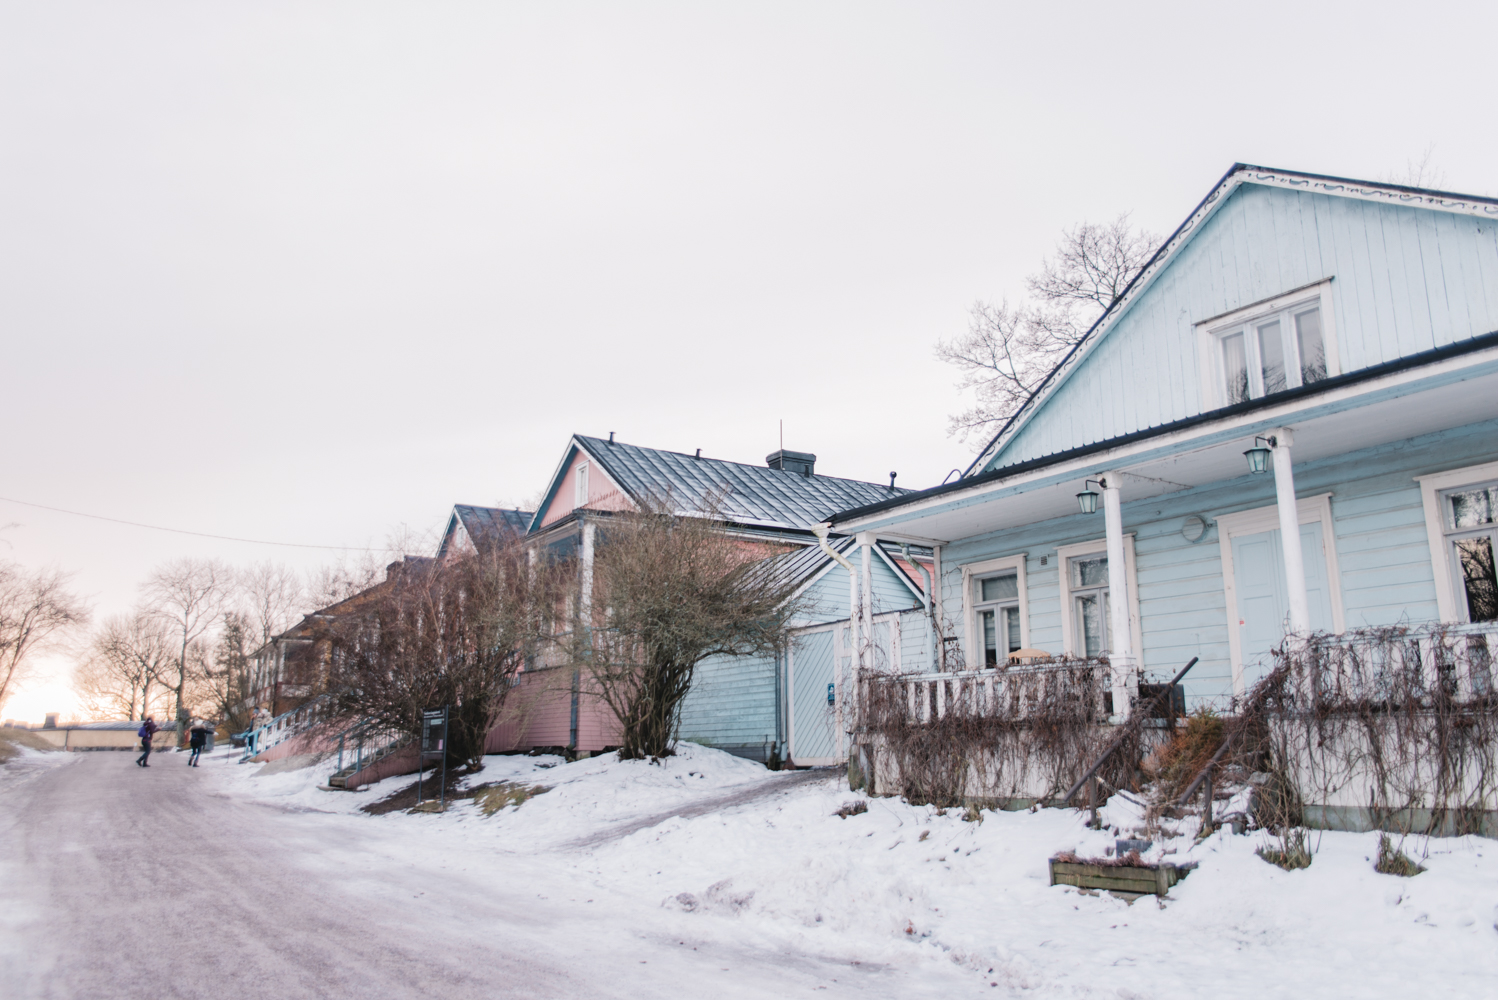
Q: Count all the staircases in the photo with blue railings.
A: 2